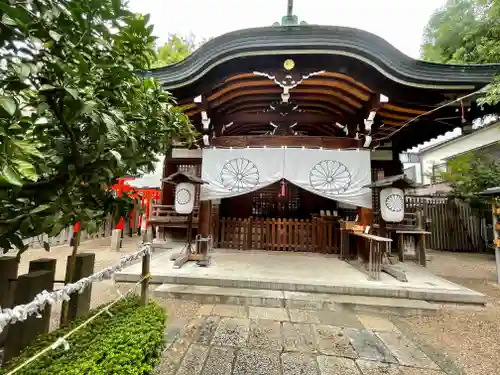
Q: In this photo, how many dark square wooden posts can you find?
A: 4